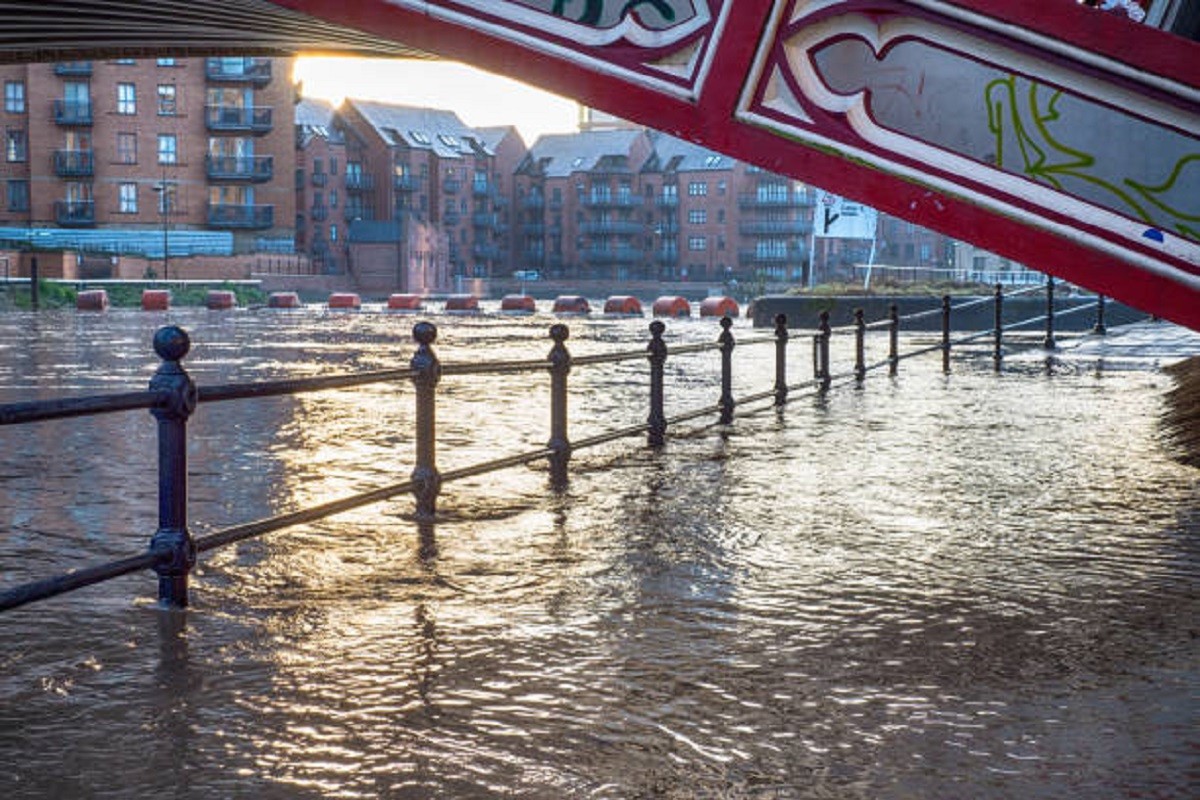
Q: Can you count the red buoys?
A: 12